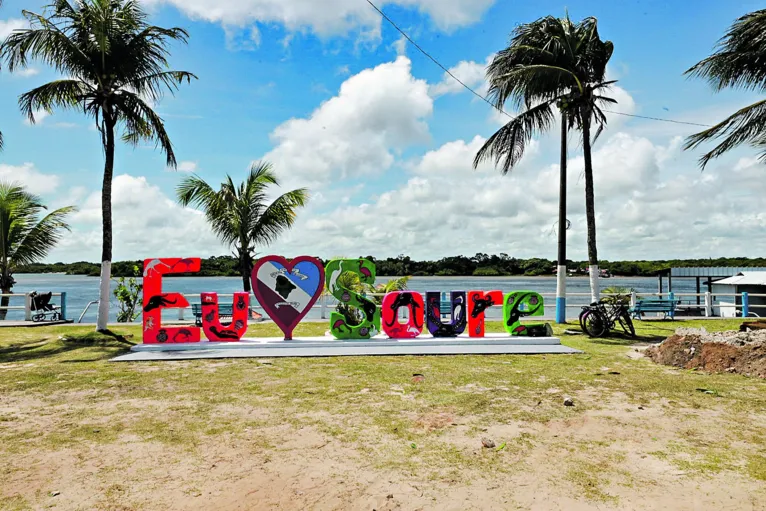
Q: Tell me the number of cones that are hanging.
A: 0